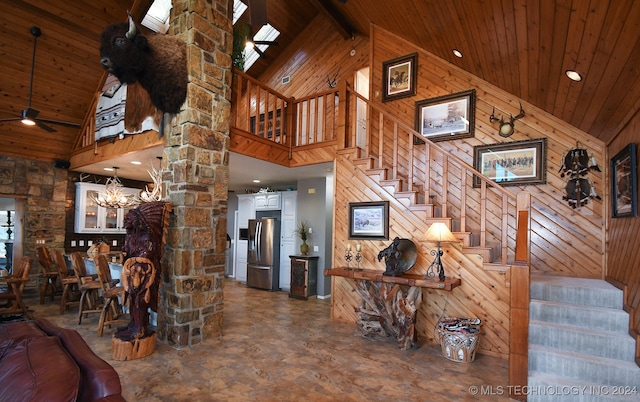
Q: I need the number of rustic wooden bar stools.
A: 4